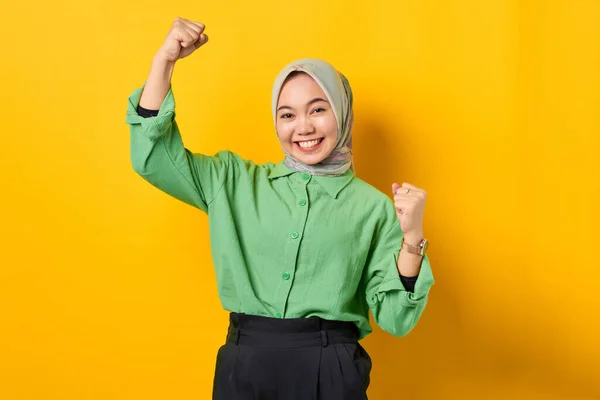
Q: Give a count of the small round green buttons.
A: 5